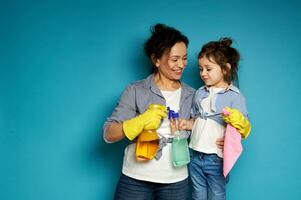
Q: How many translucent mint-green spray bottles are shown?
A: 1